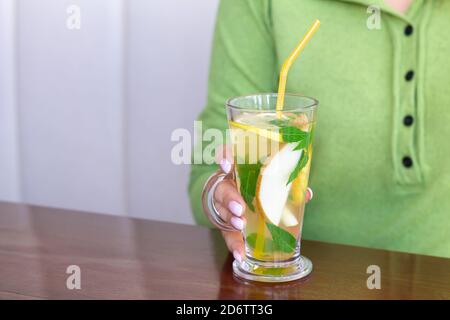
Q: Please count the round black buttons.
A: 4